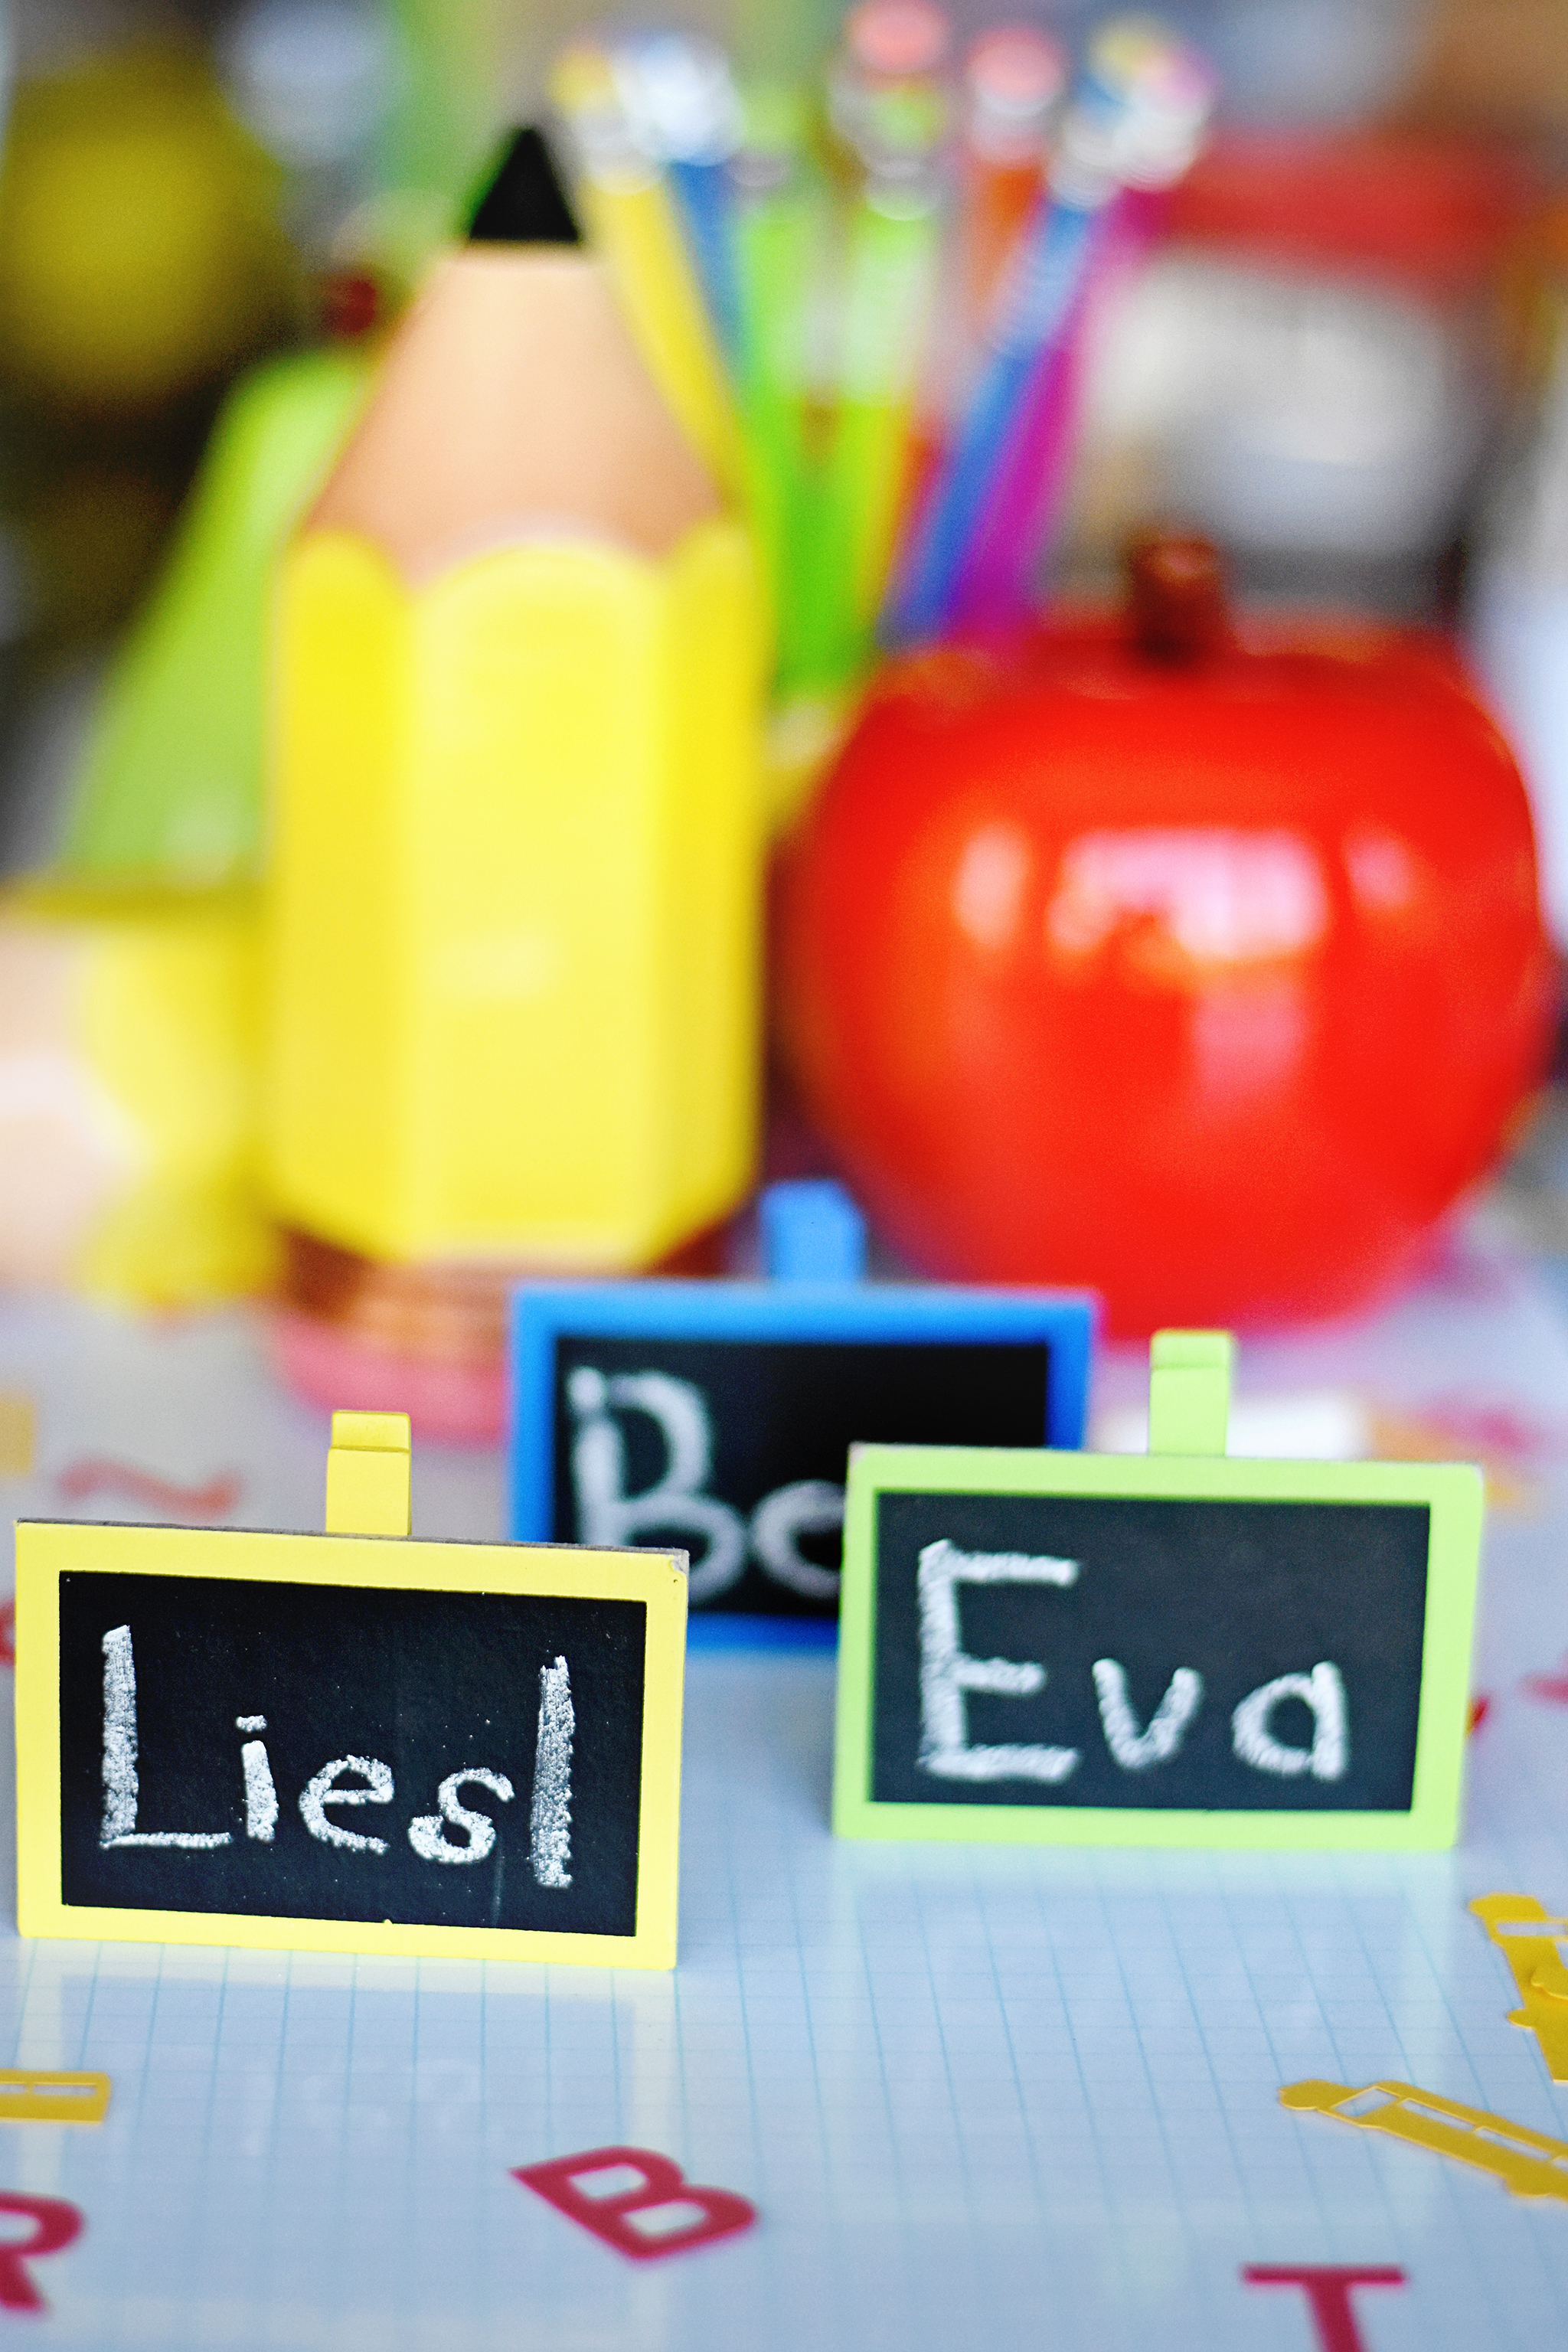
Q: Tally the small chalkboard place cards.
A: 3